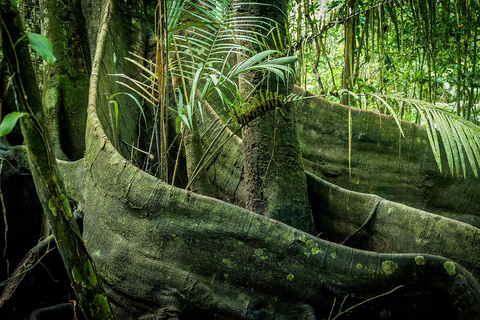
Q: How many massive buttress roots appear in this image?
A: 3